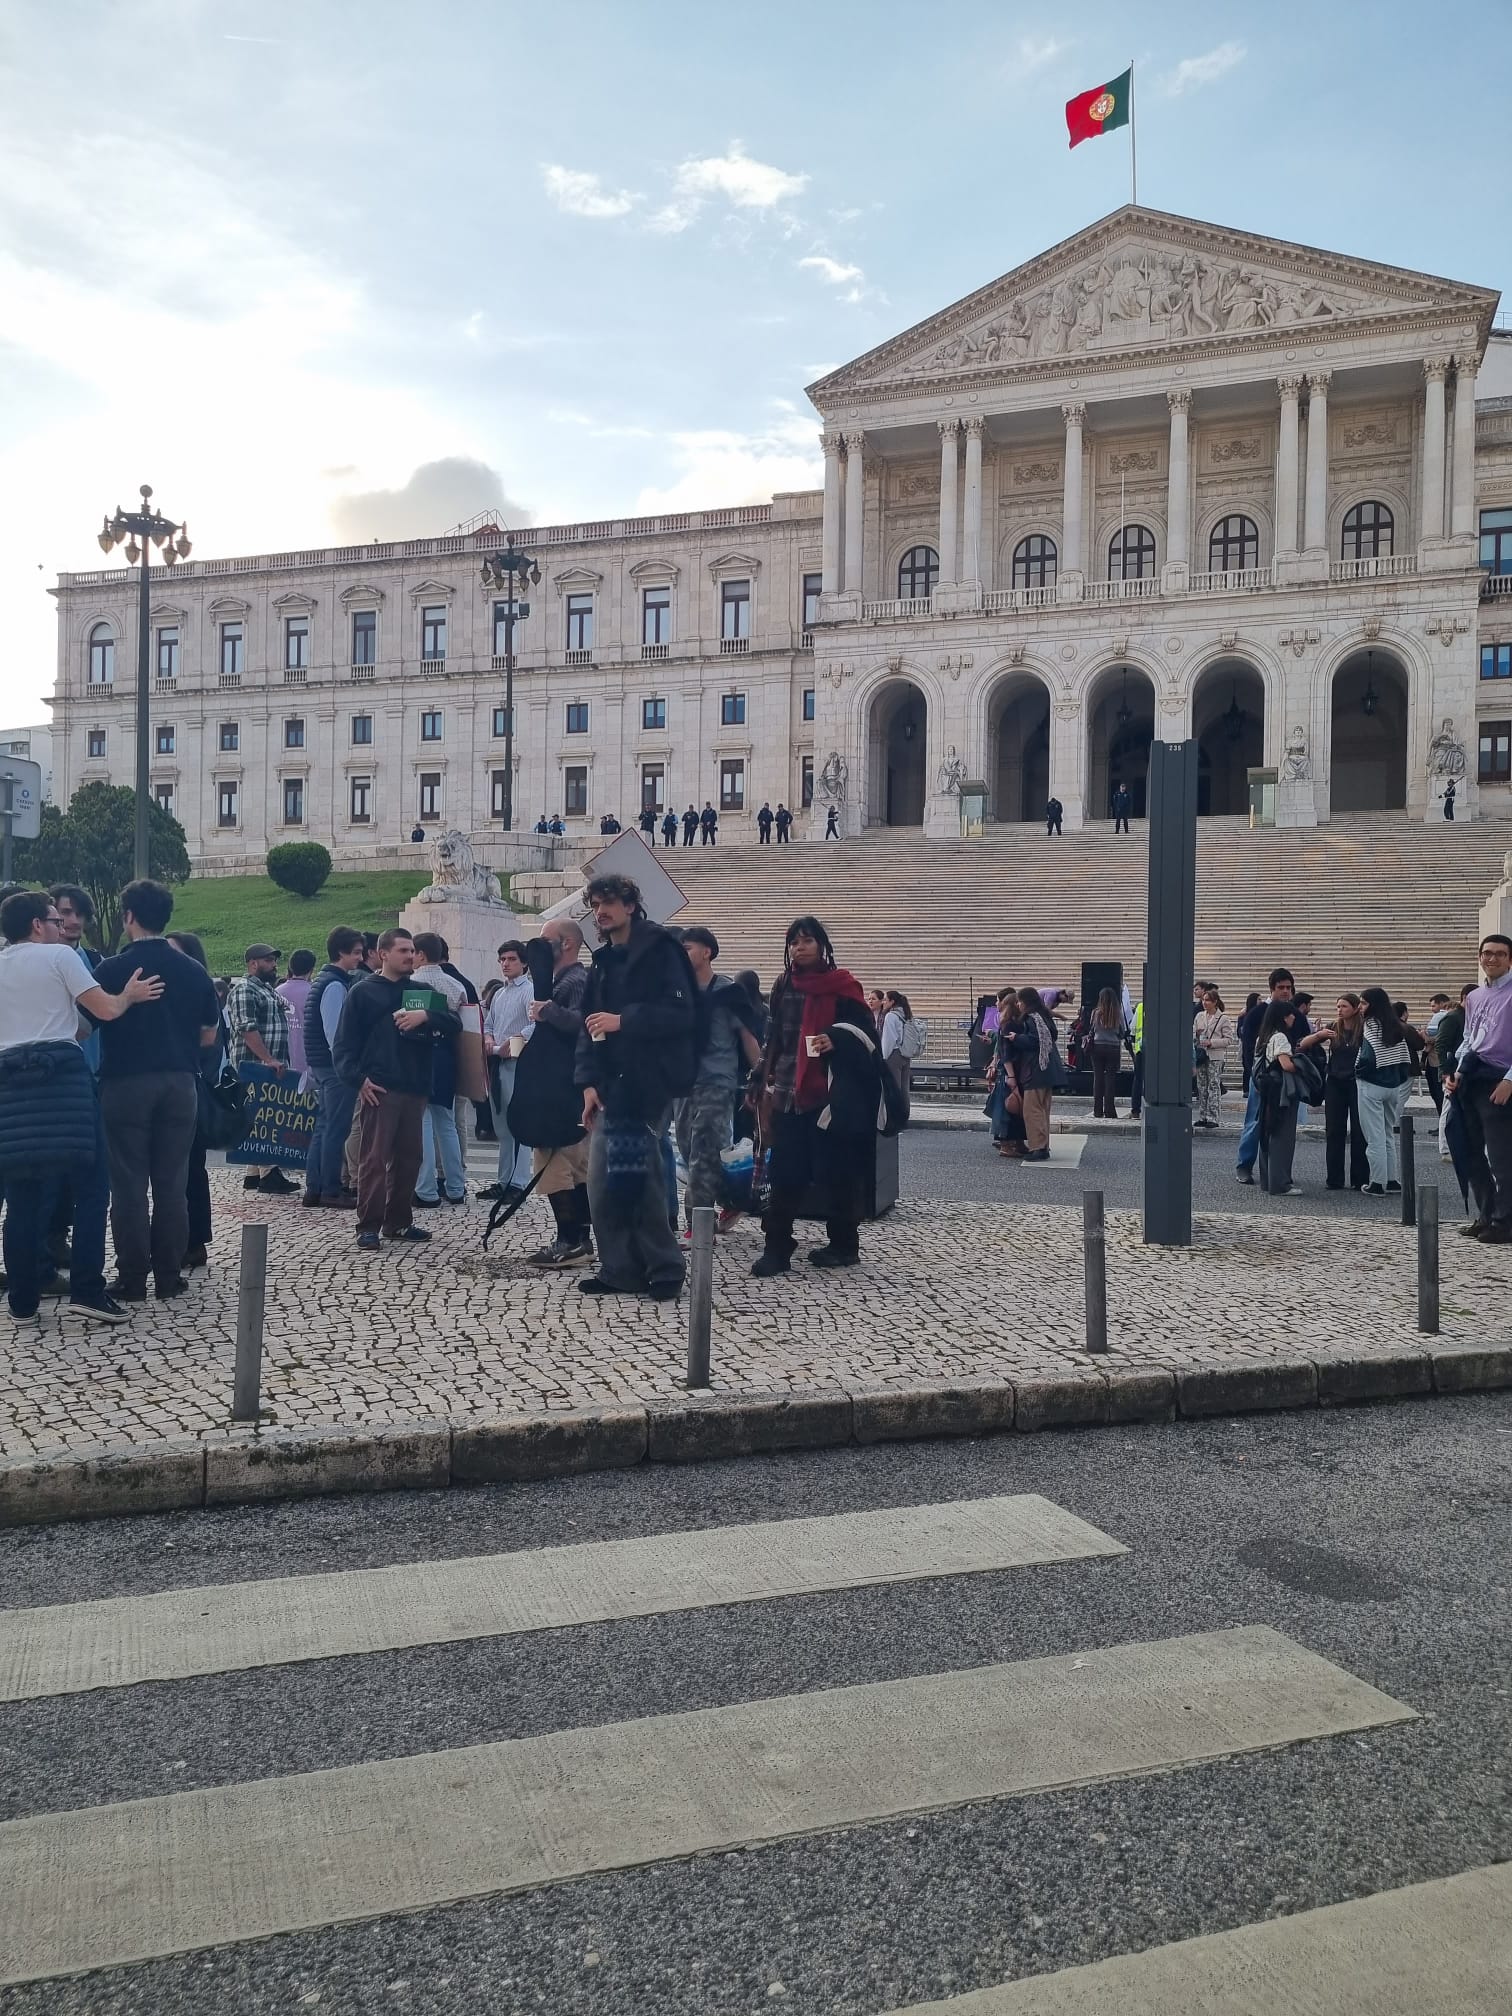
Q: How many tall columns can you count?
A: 10